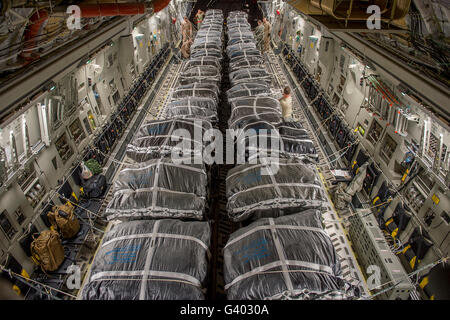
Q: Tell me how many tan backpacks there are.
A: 2